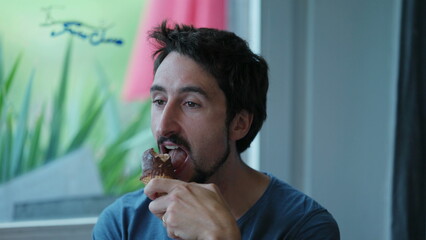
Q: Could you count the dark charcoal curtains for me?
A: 1